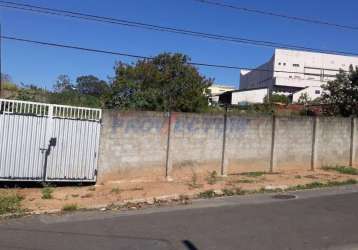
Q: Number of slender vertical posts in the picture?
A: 5